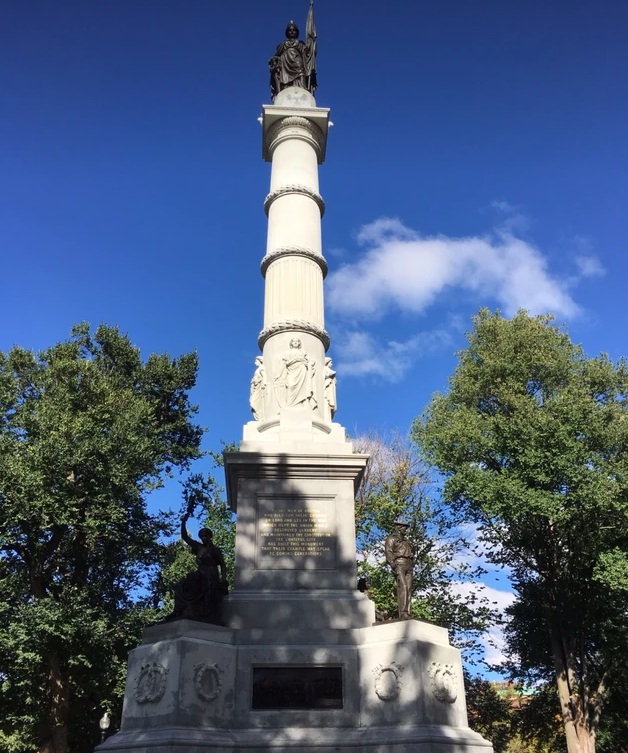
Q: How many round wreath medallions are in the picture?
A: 4